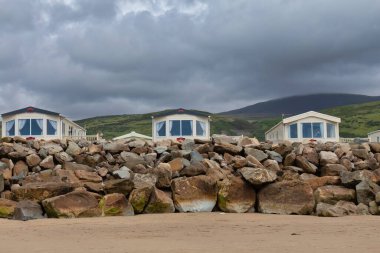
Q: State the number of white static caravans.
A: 3